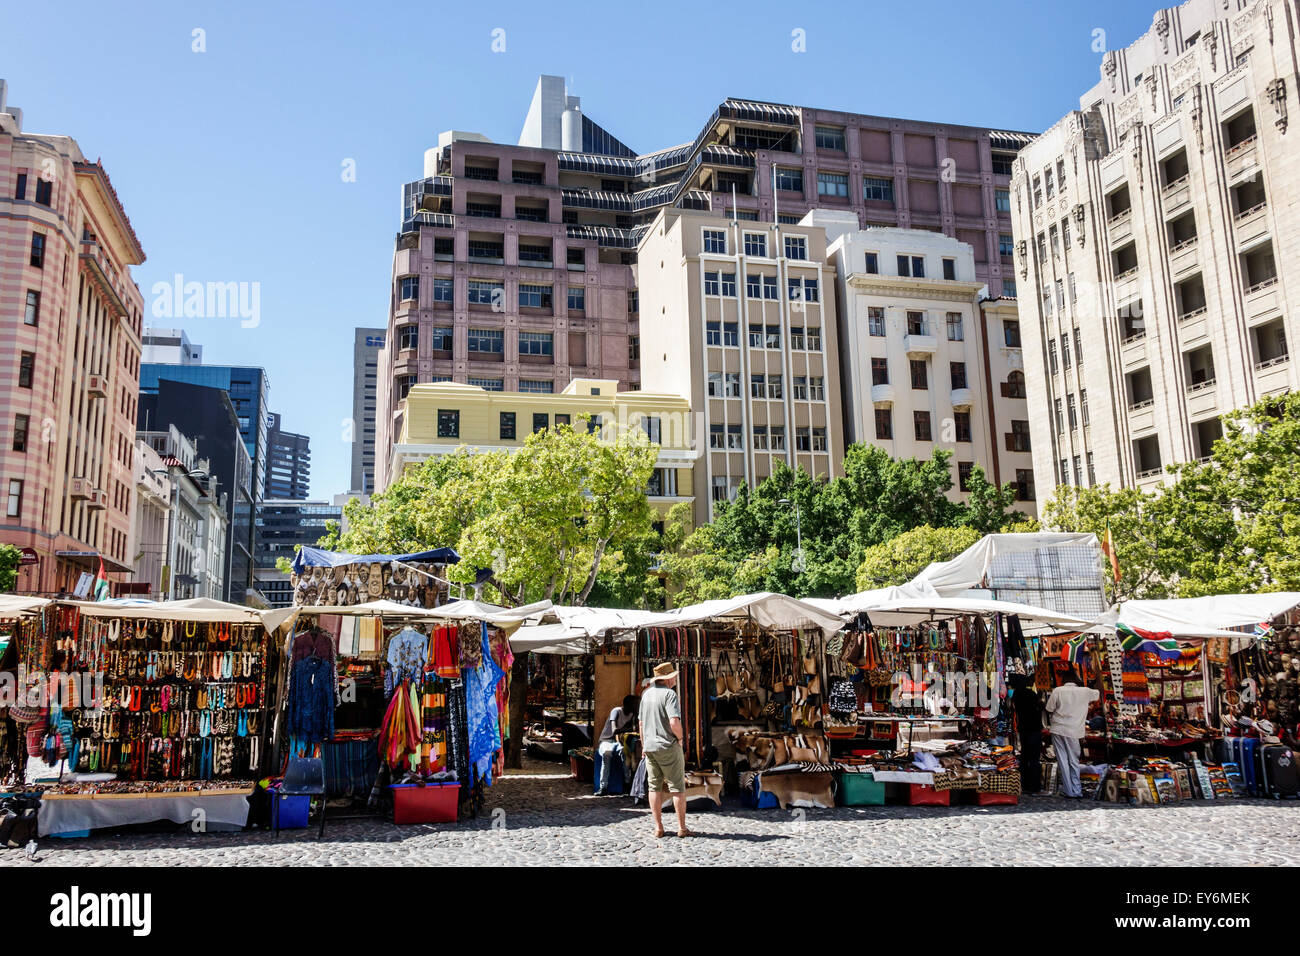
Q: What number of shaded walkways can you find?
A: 1